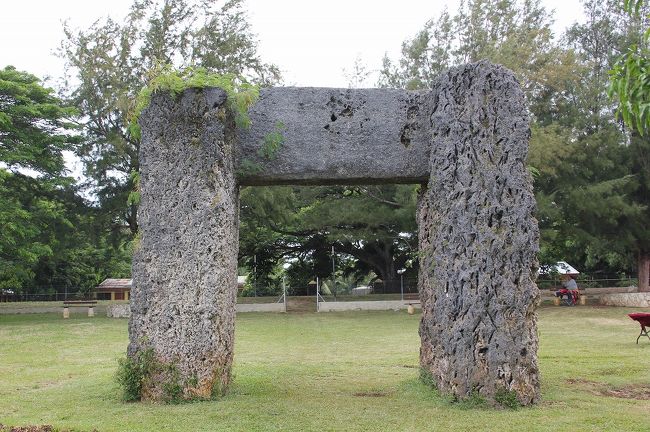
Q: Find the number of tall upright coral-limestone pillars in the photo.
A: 2